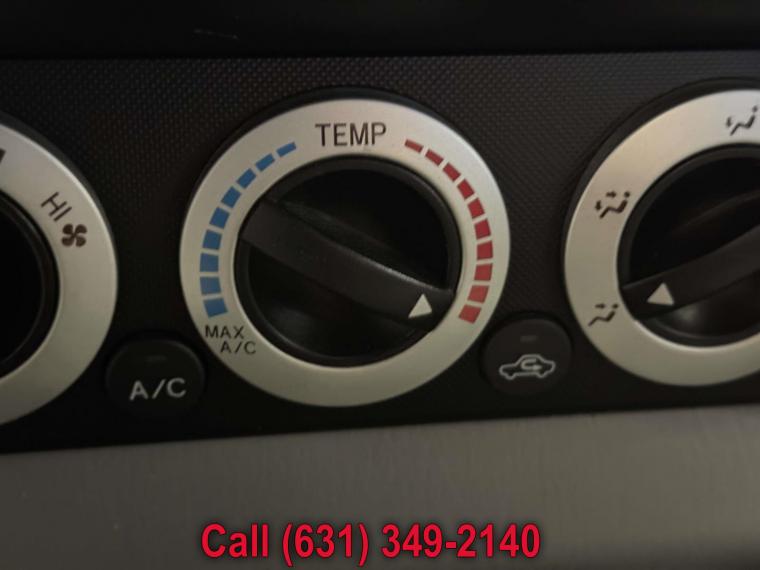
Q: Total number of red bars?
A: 10